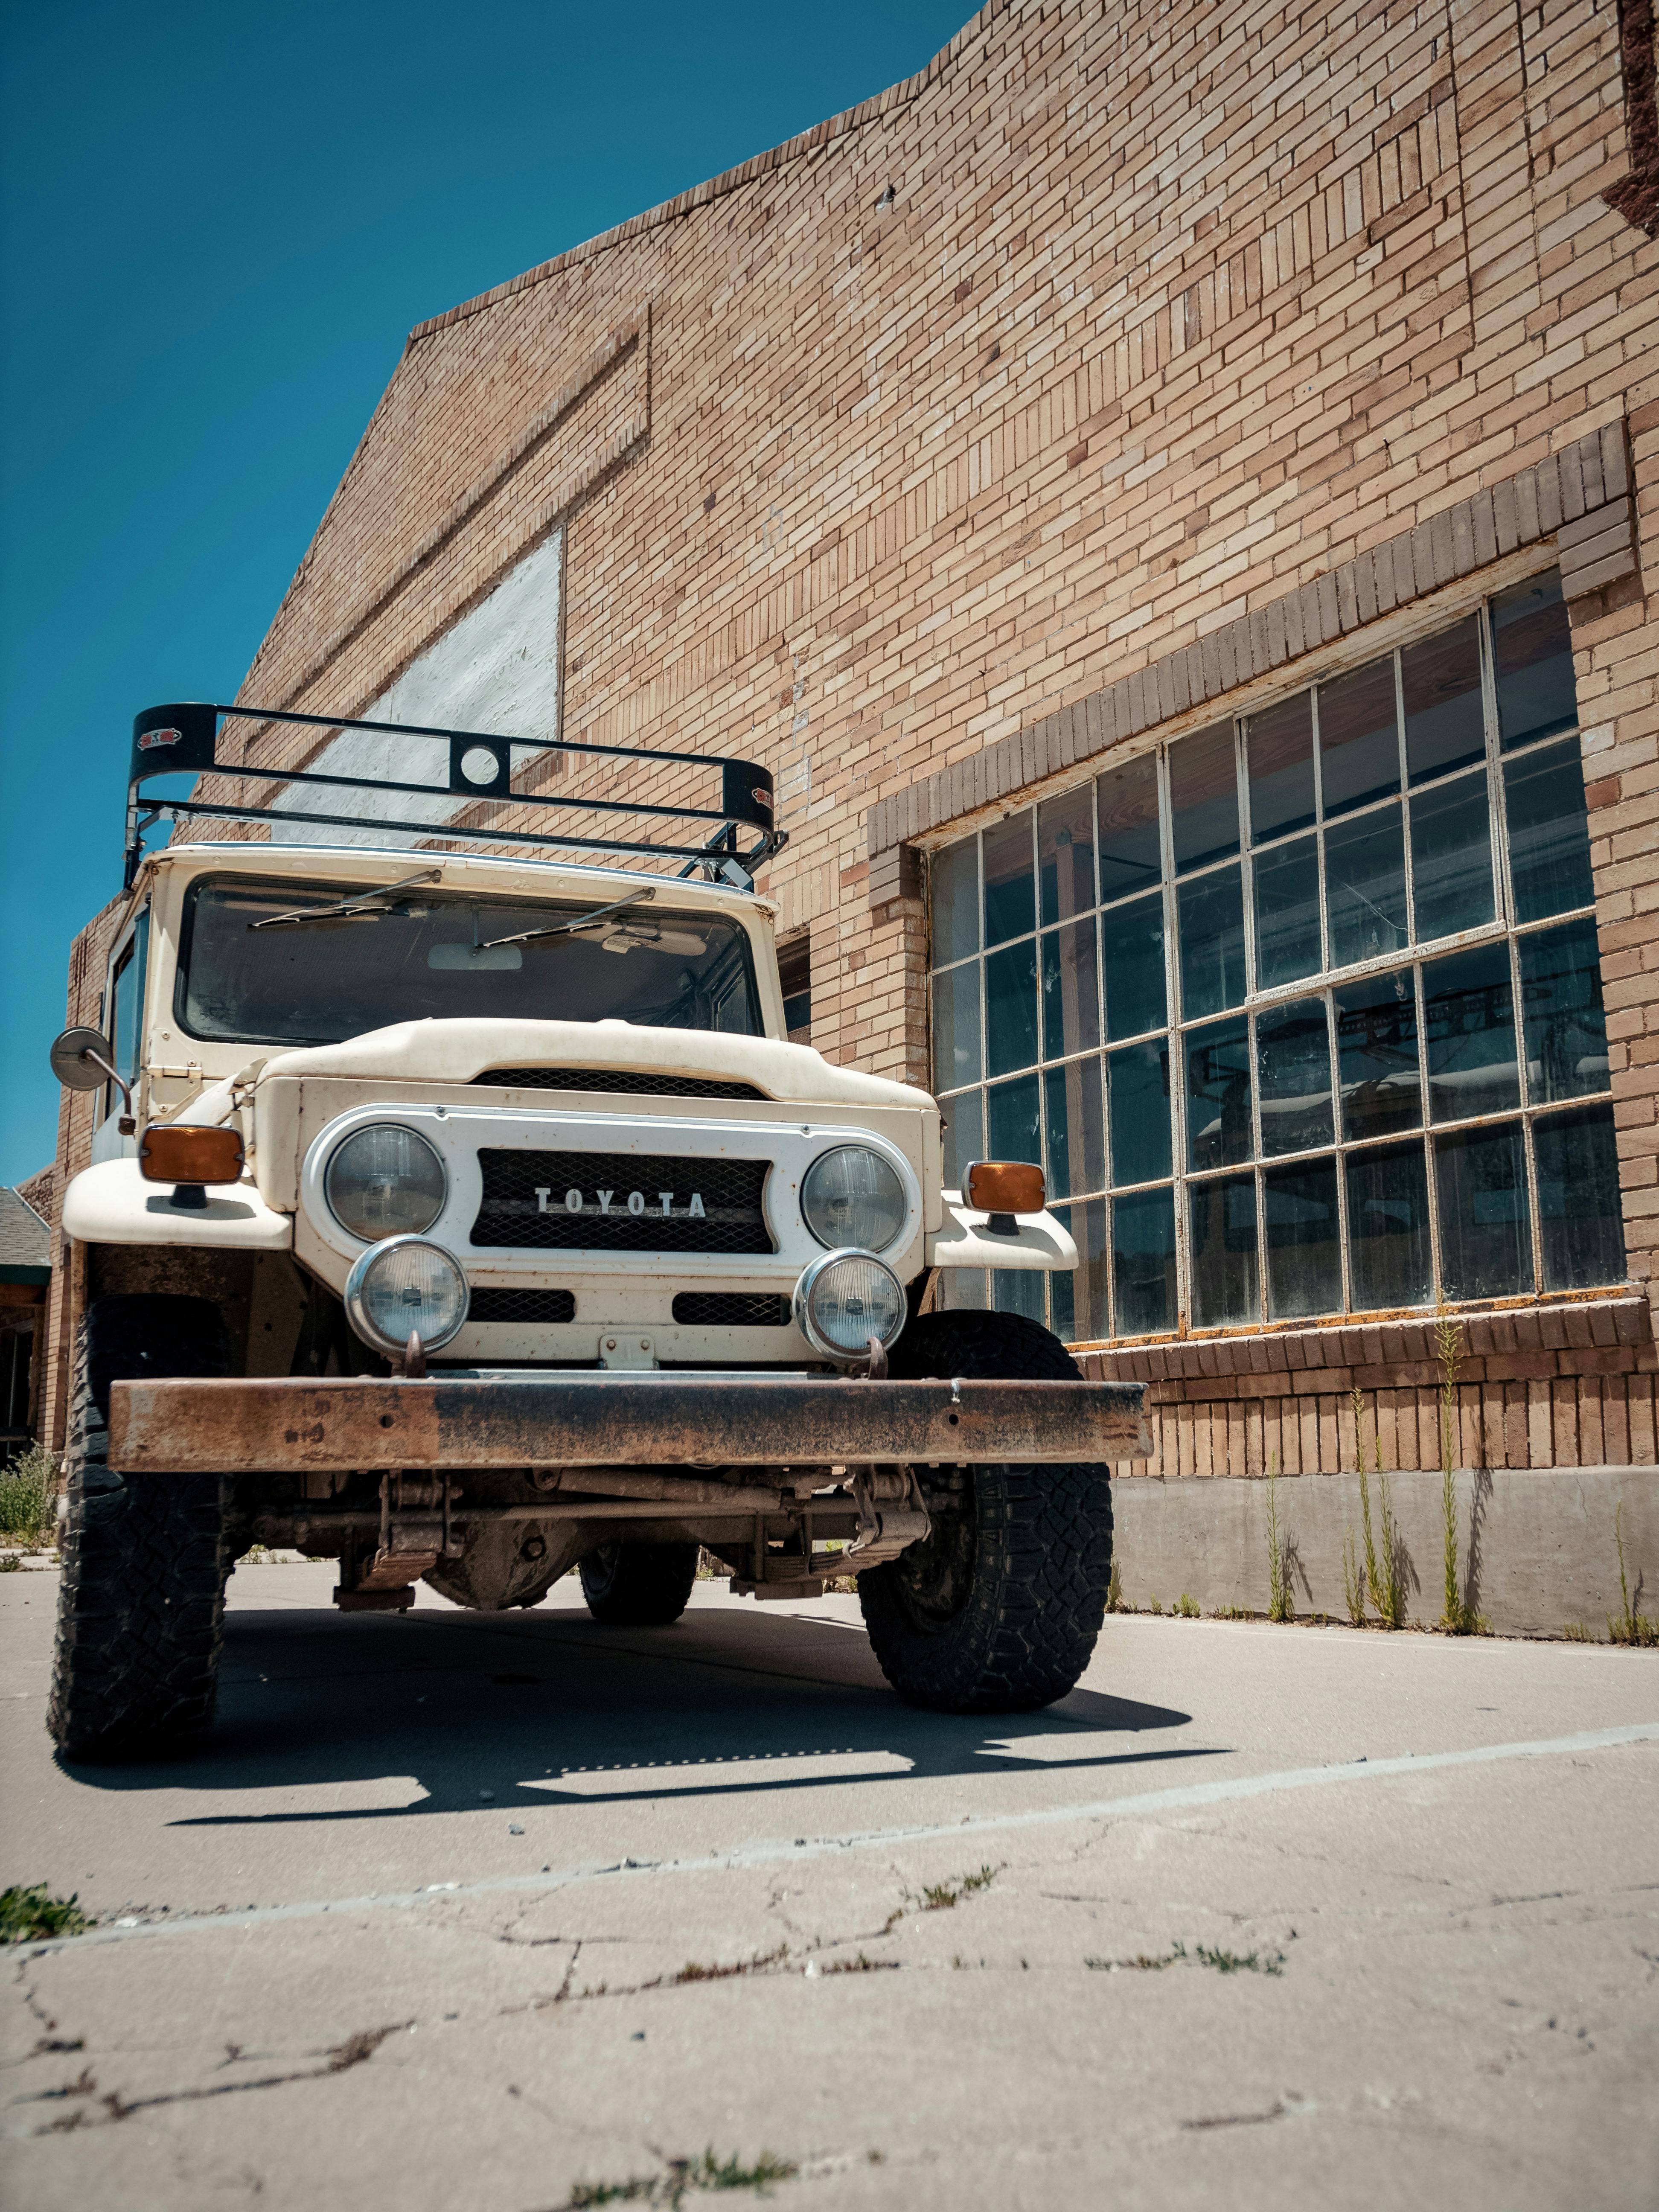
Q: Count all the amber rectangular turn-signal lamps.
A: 2